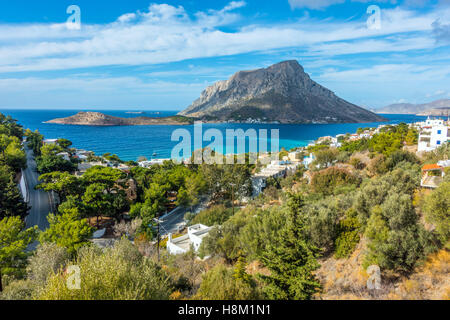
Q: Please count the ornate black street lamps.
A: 0